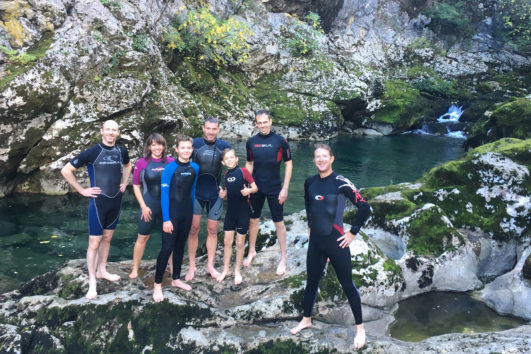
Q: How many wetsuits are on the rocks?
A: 7